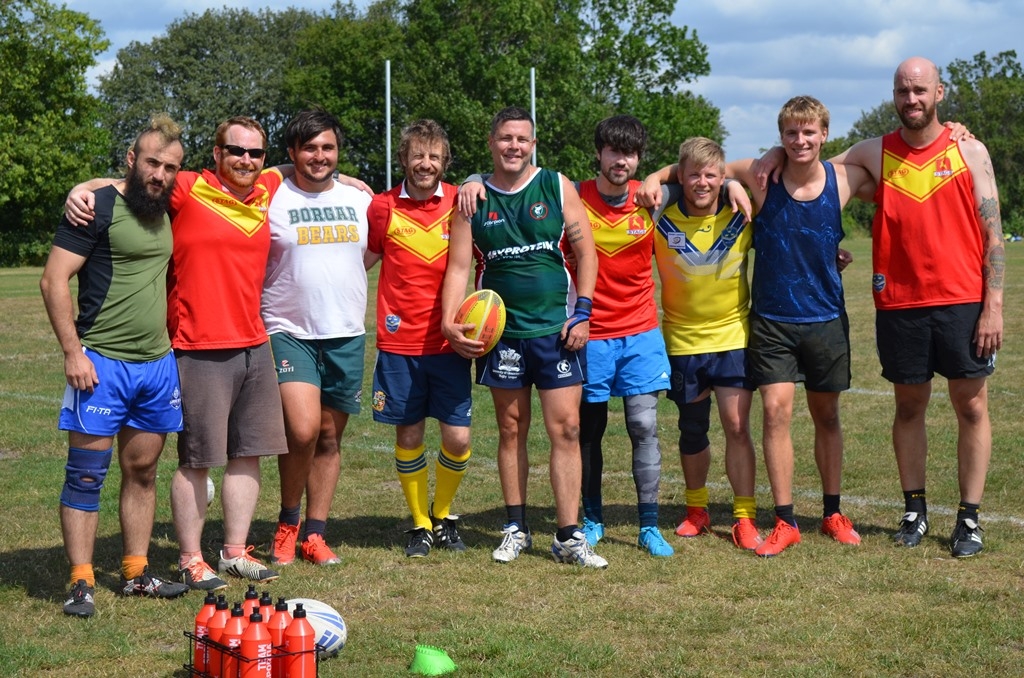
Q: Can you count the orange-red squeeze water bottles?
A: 8